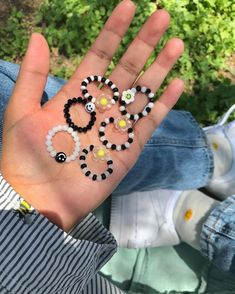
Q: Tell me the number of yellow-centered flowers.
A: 3